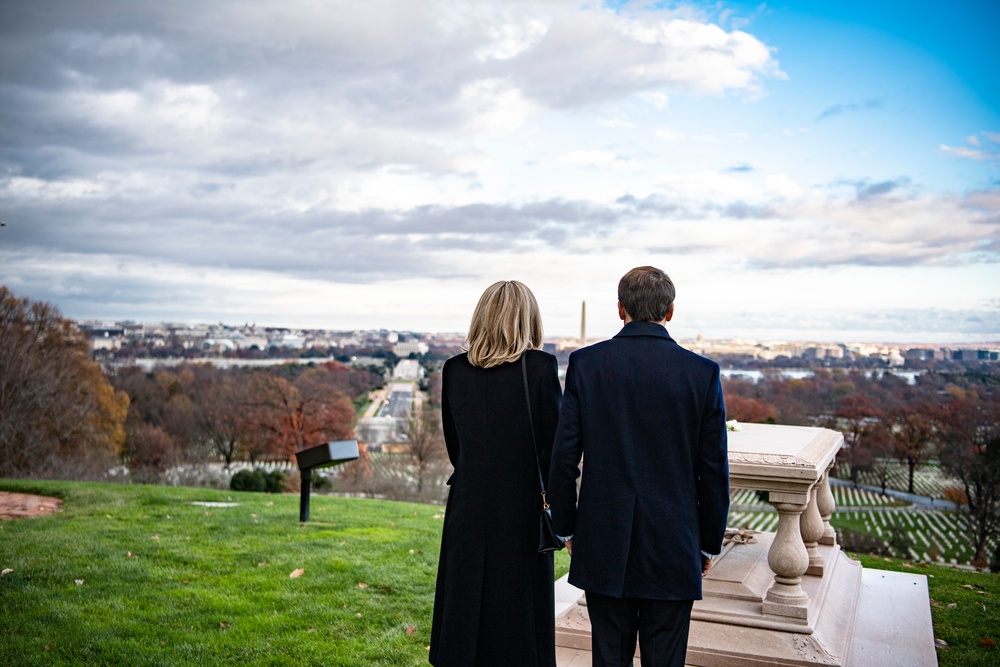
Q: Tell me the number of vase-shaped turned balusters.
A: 3